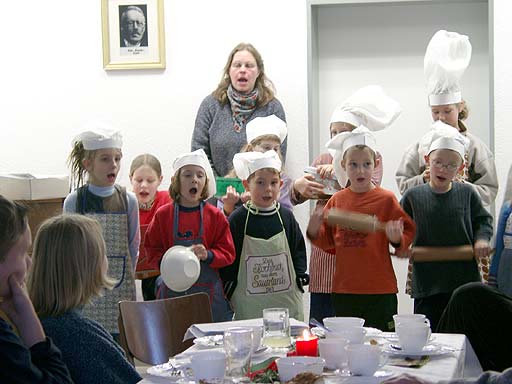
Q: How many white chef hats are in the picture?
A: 8